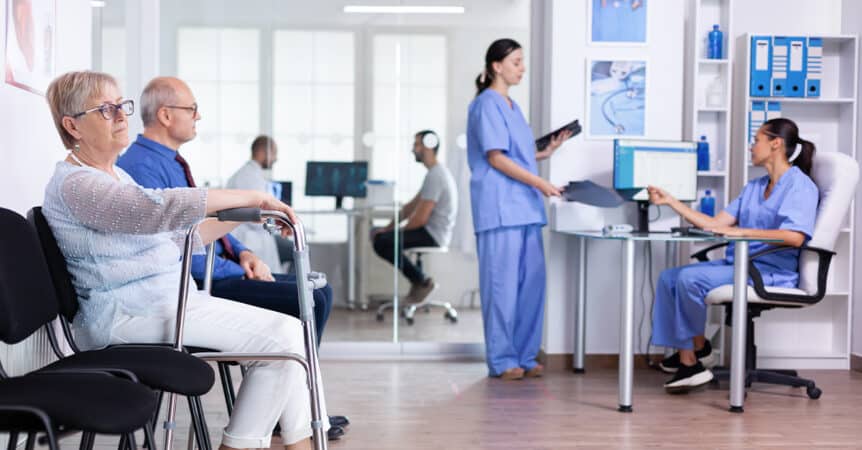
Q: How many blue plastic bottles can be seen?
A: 3